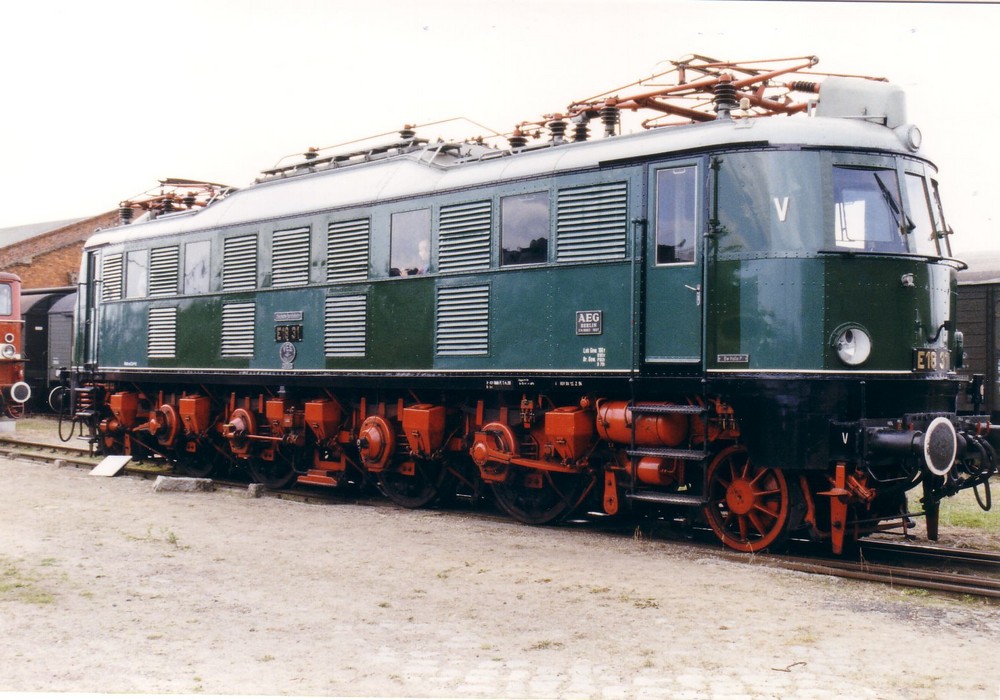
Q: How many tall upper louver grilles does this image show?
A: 7